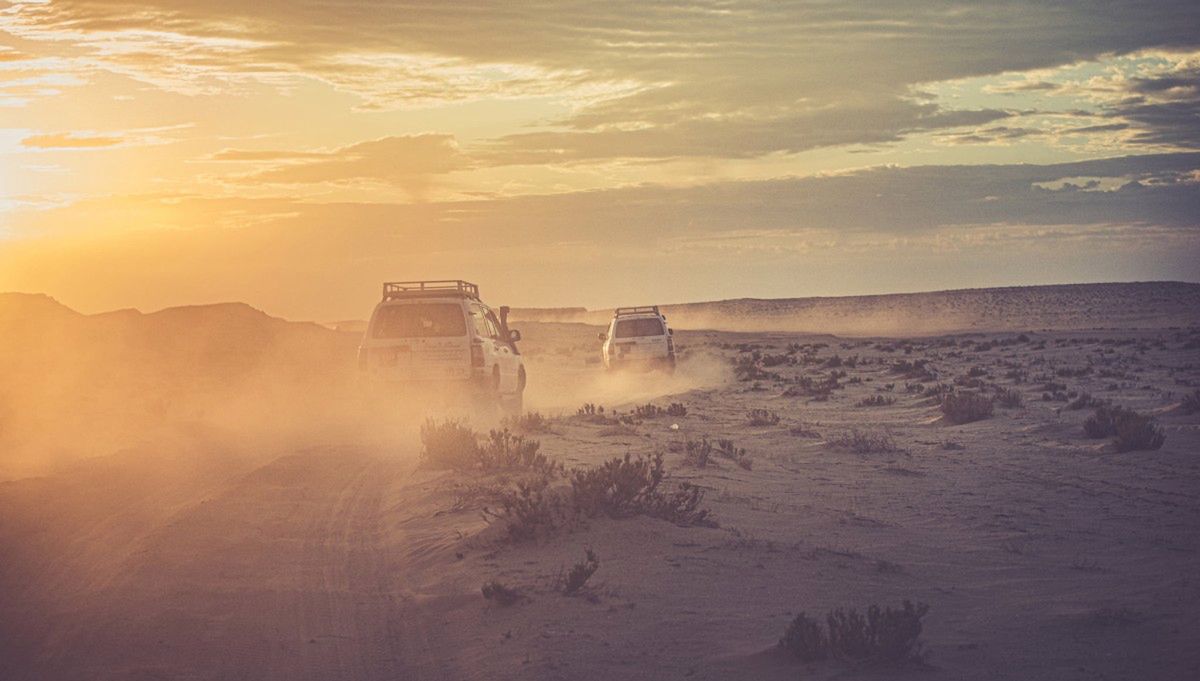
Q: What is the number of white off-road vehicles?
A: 2